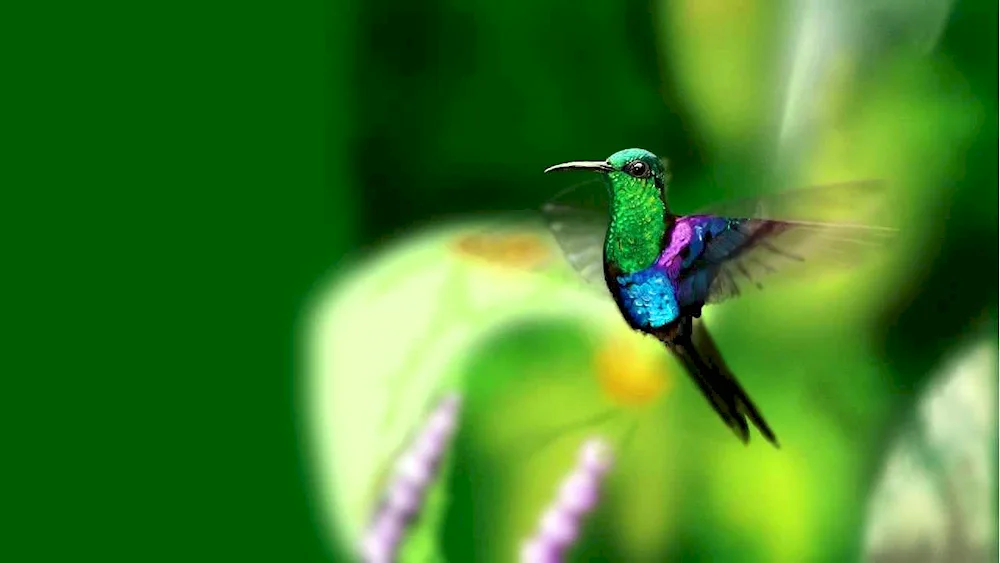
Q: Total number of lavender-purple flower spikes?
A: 2